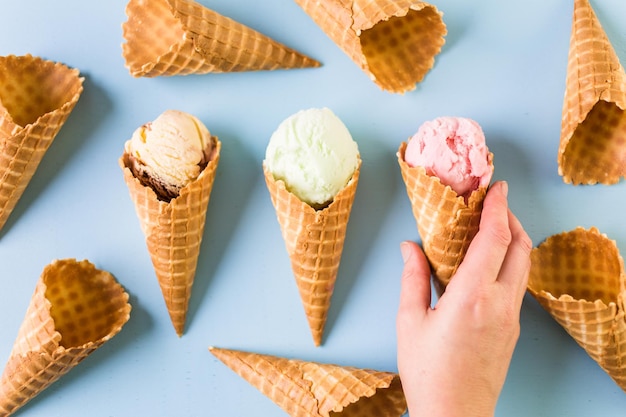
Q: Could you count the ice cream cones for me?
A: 10